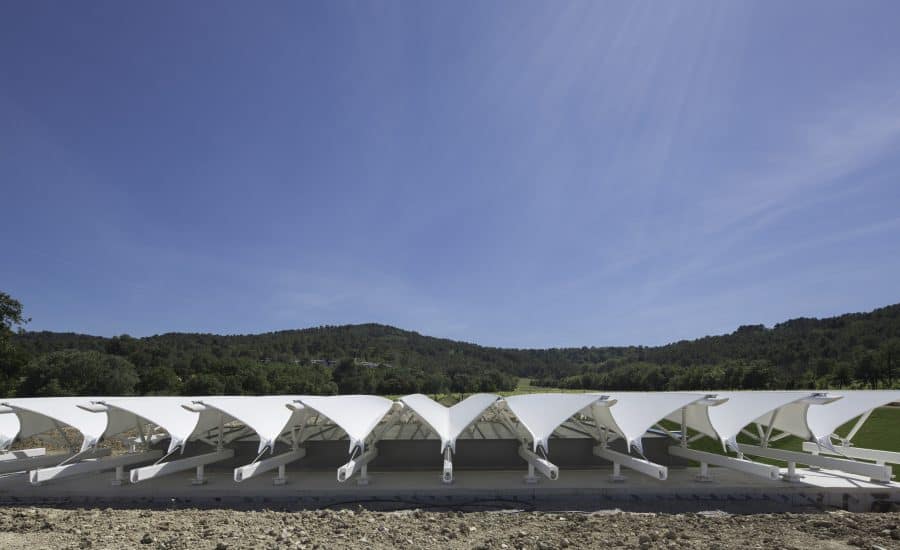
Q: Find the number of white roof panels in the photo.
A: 10